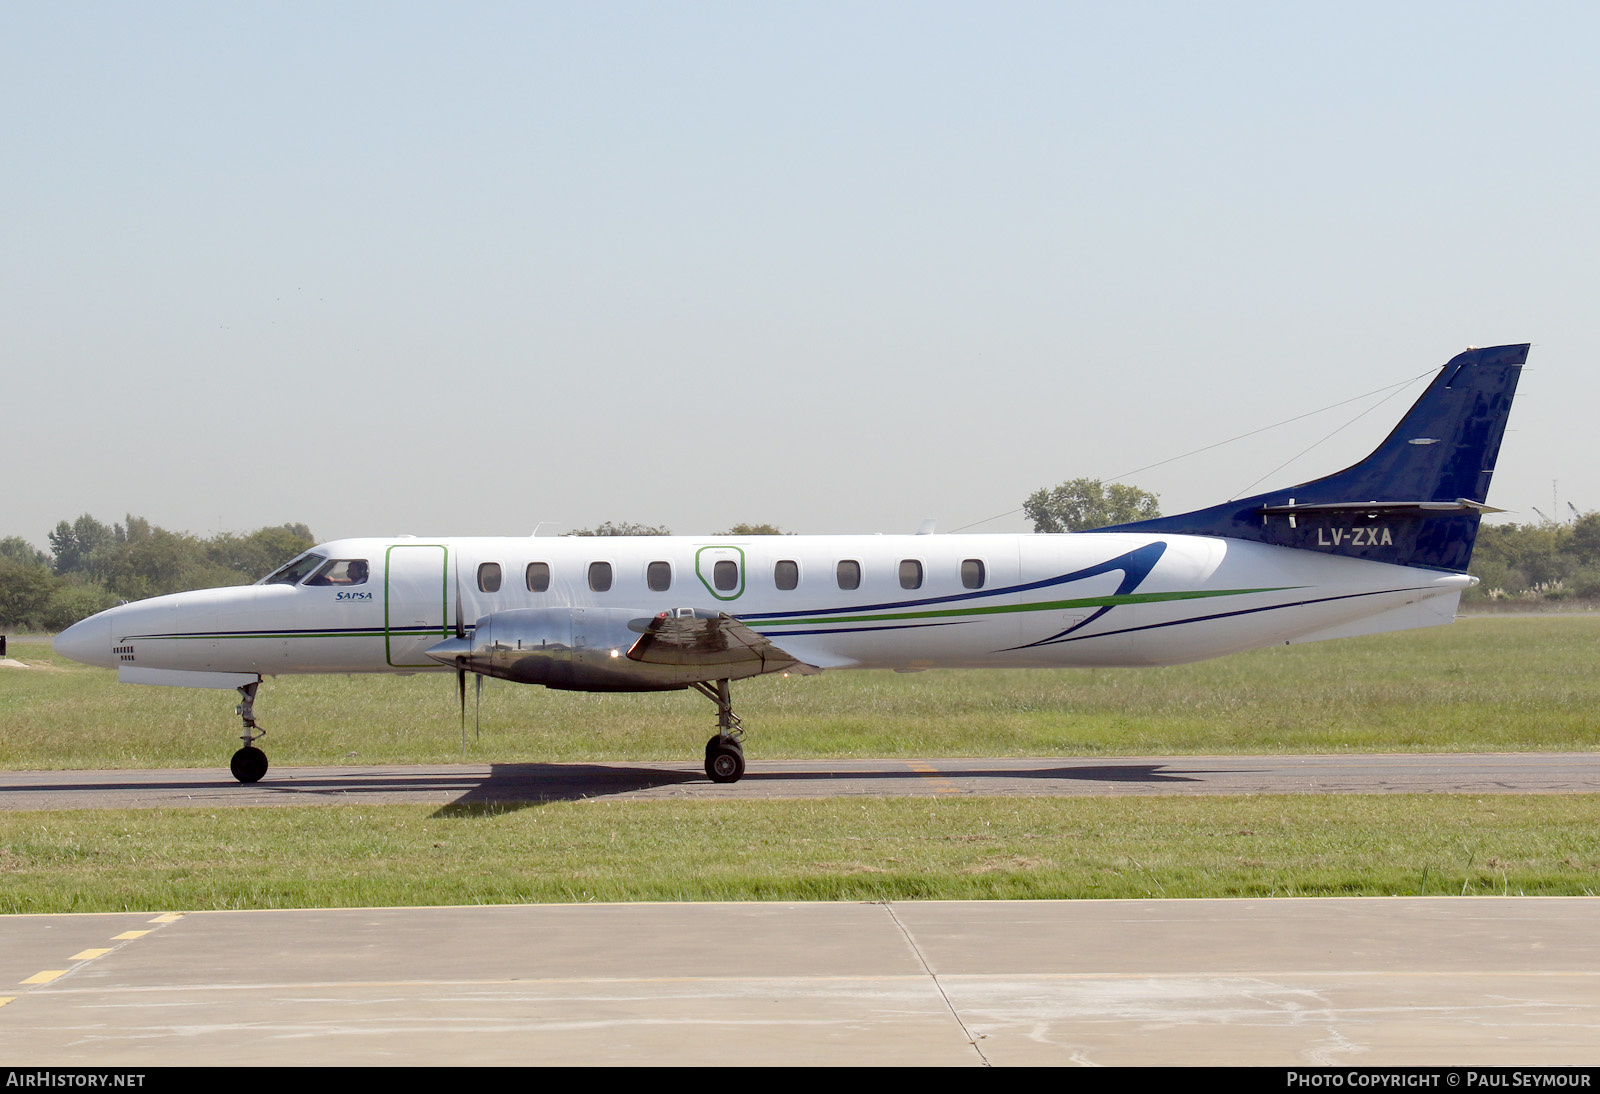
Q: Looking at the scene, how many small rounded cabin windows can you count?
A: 9